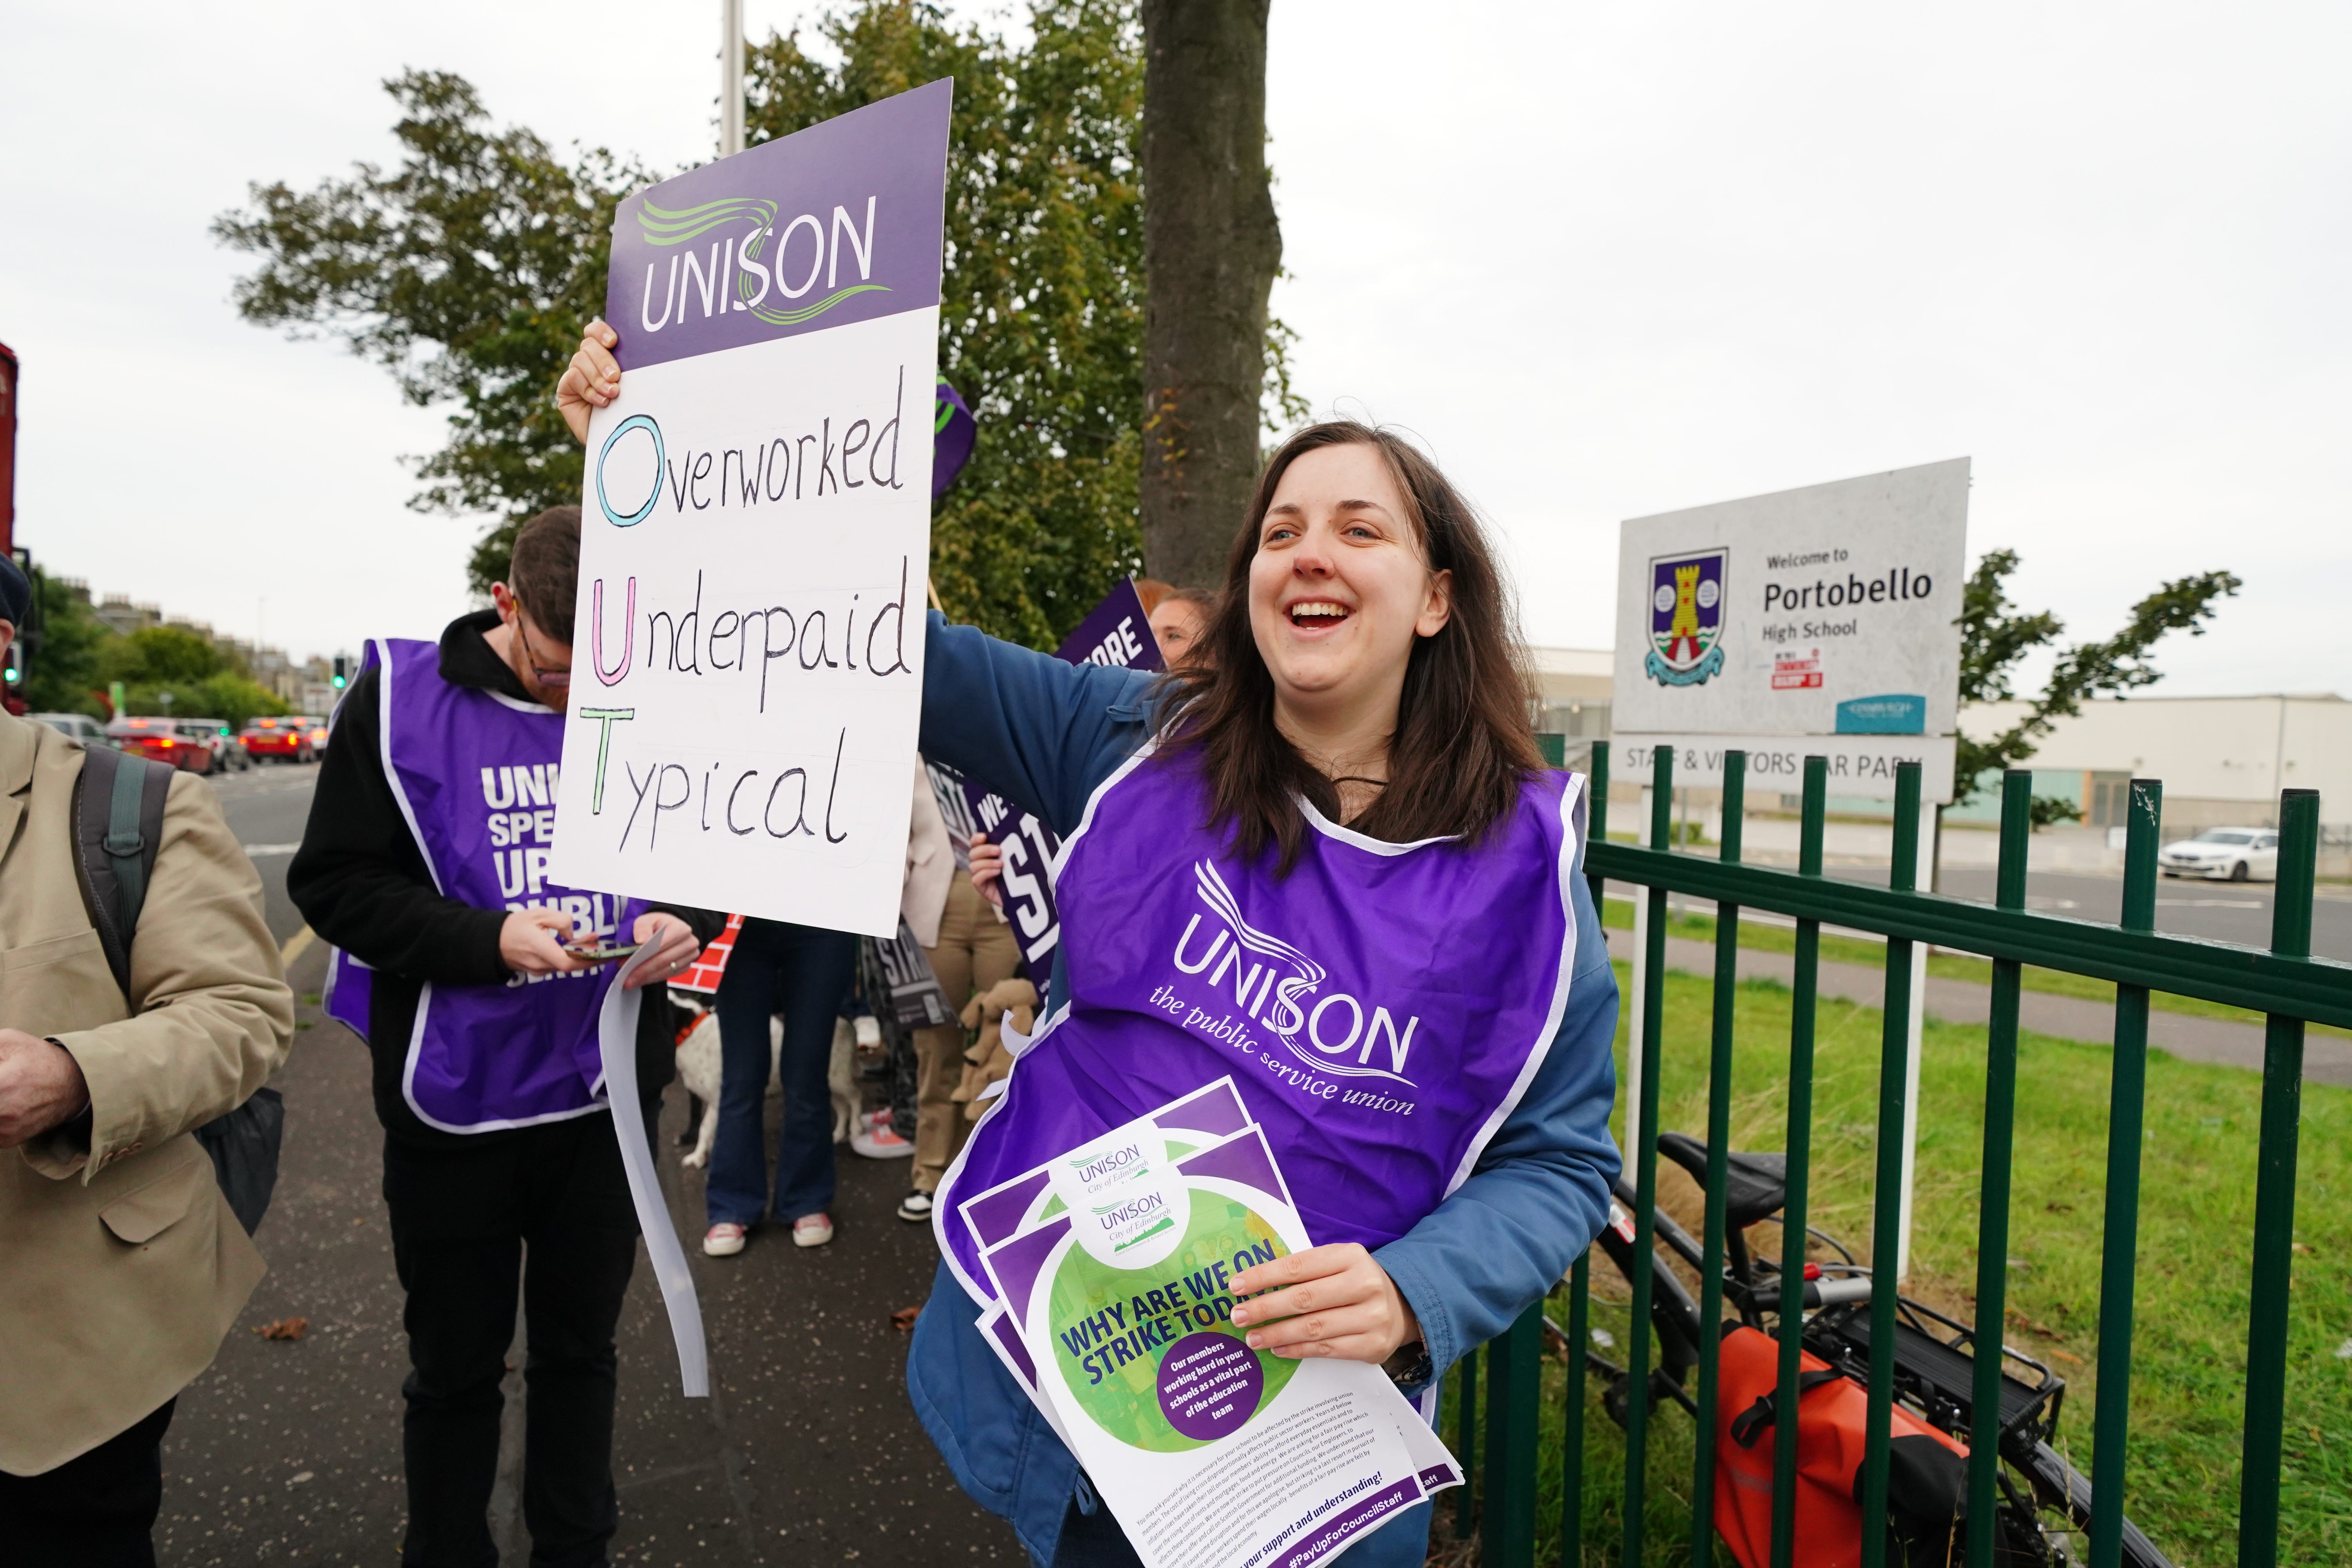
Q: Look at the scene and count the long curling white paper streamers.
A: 1